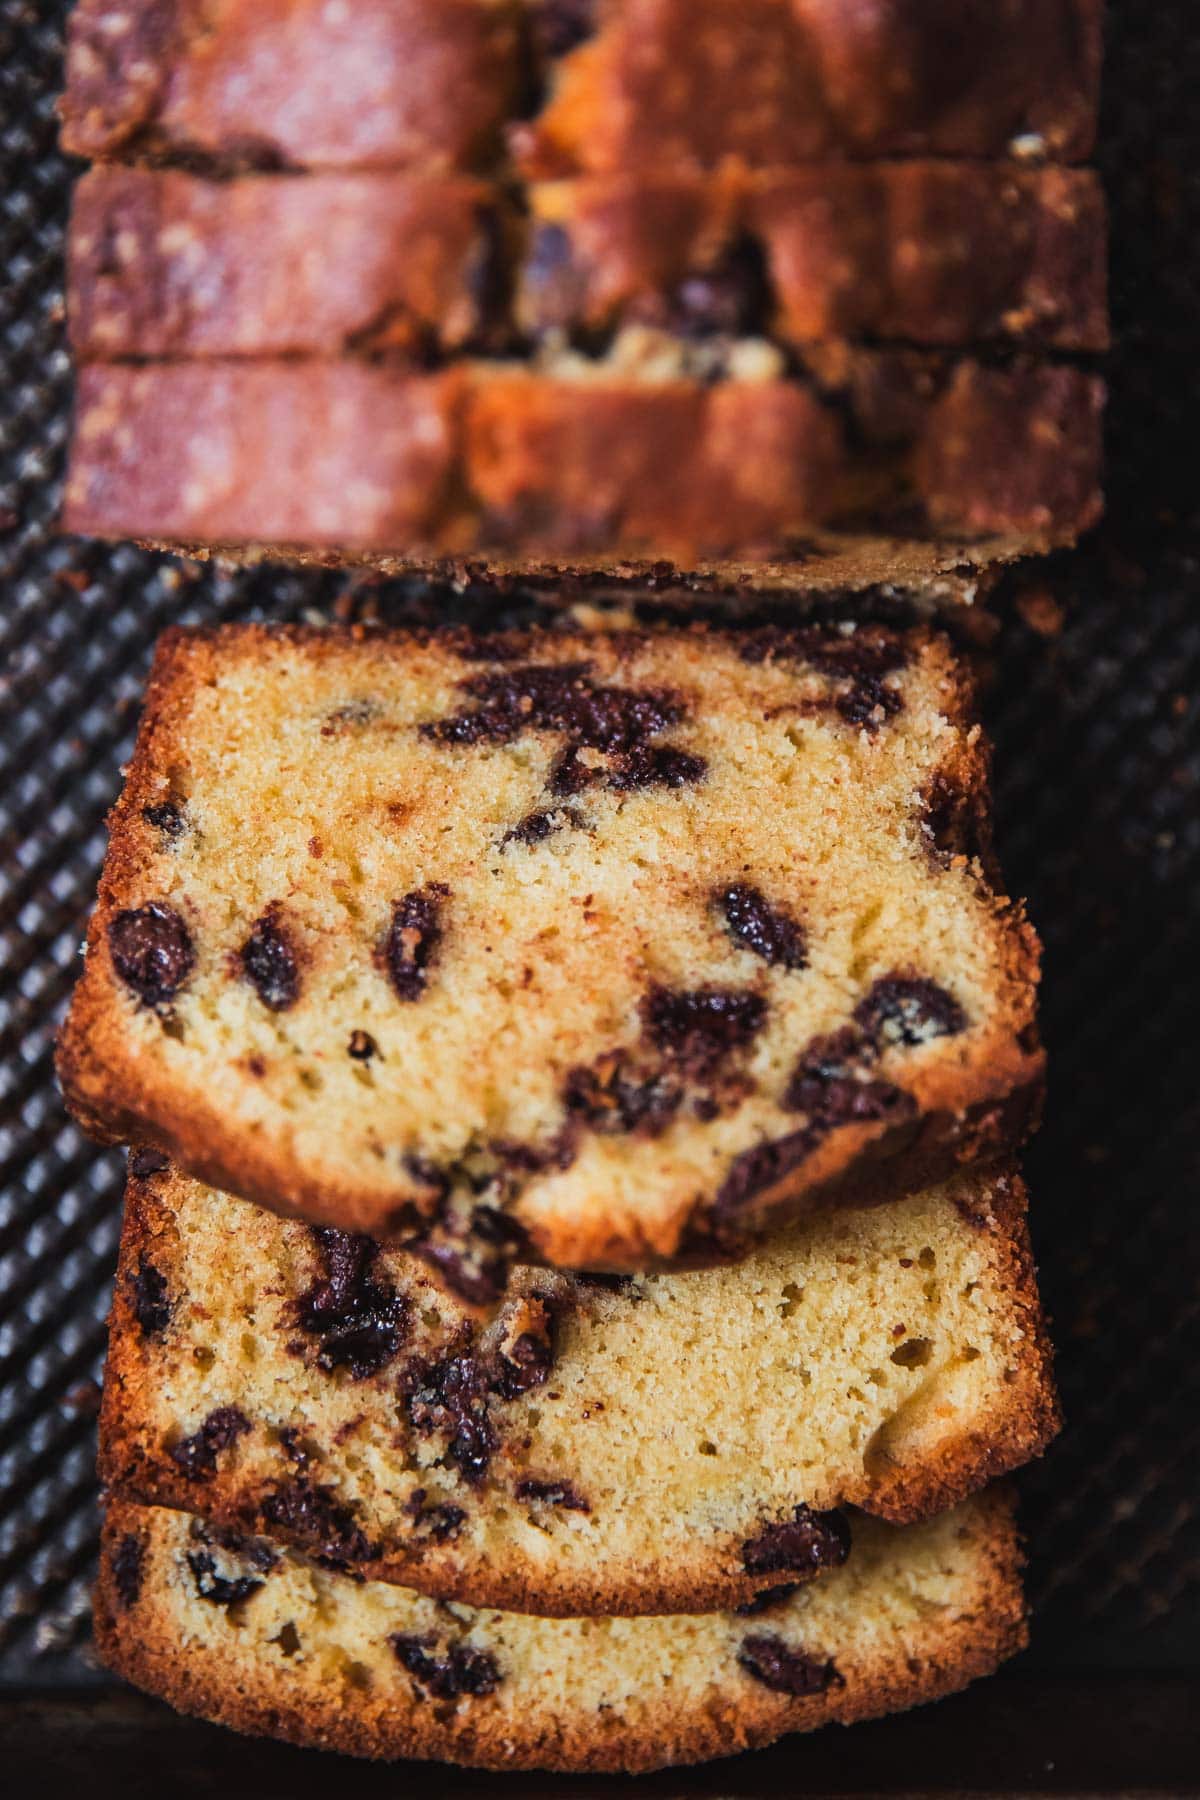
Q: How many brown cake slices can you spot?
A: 6